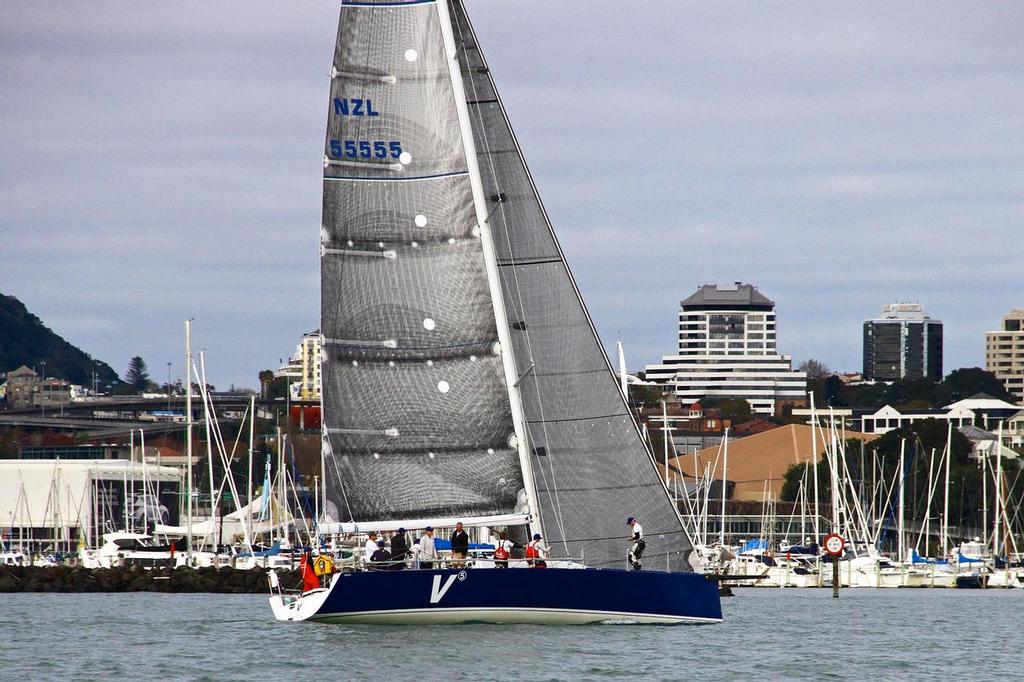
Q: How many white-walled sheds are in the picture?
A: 1